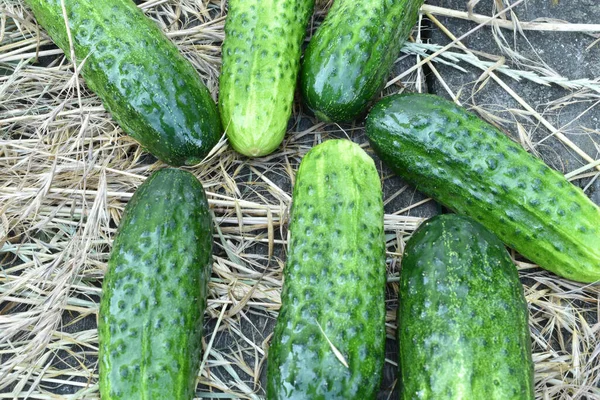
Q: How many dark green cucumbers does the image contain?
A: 5